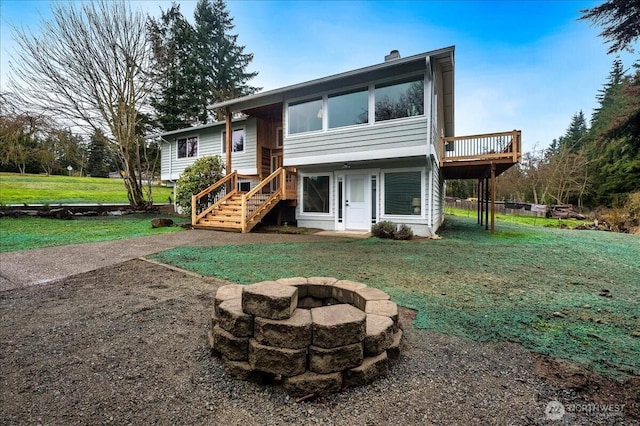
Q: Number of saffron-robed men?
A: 0